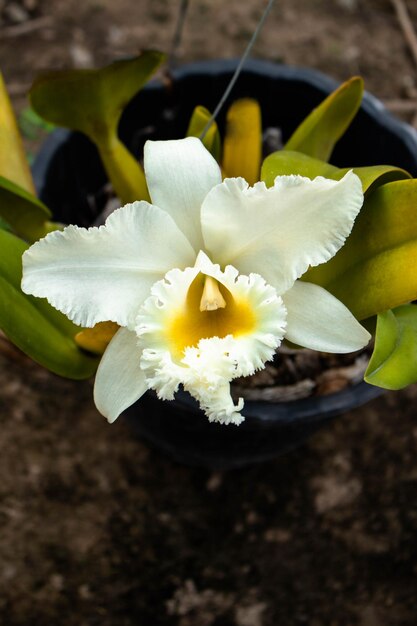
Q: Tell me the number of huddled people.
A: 0